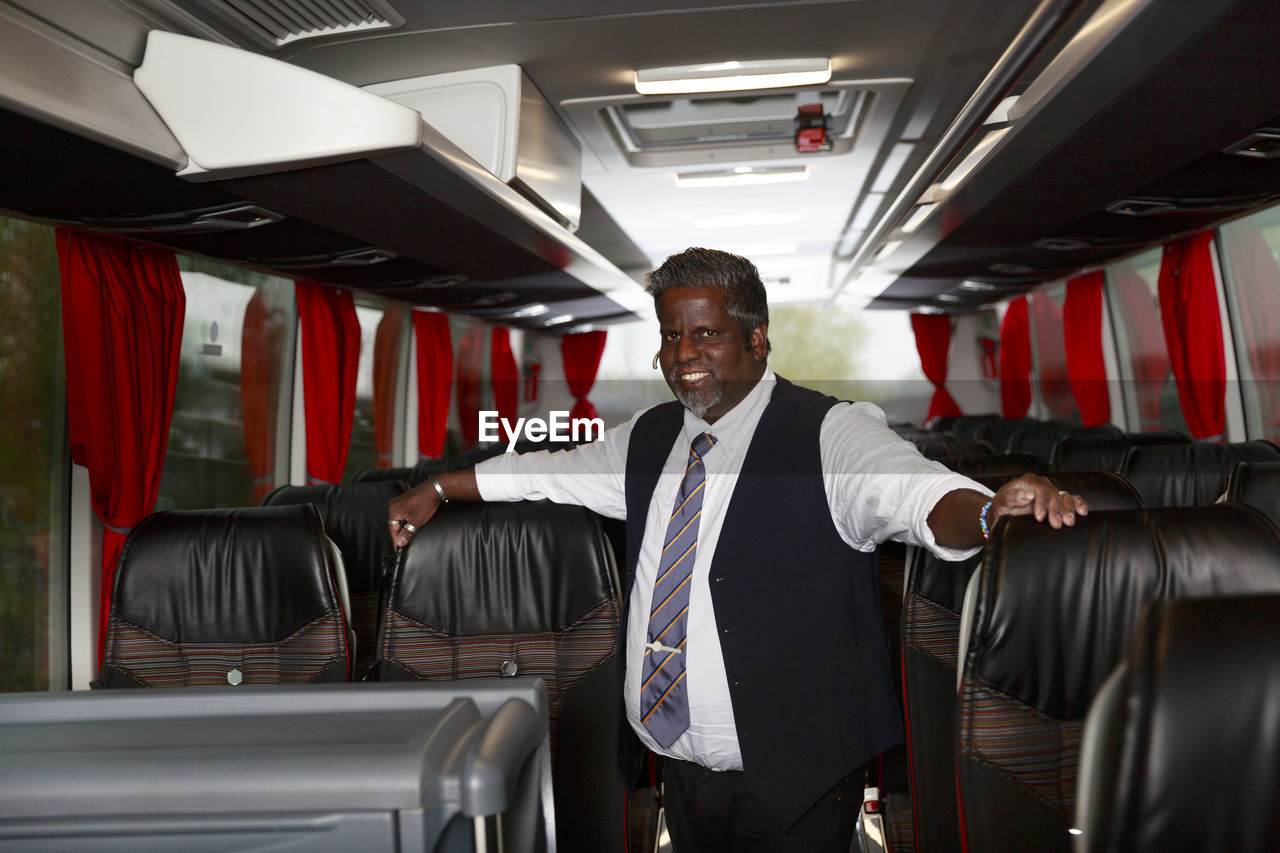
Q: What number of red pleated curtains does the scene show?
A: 9